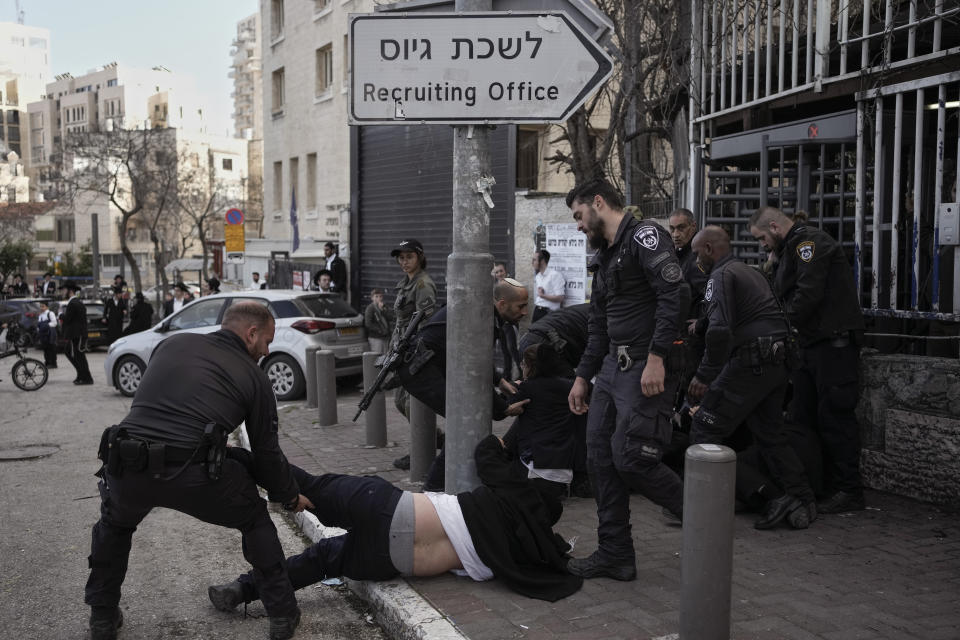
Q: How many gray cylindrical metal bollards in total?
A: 5